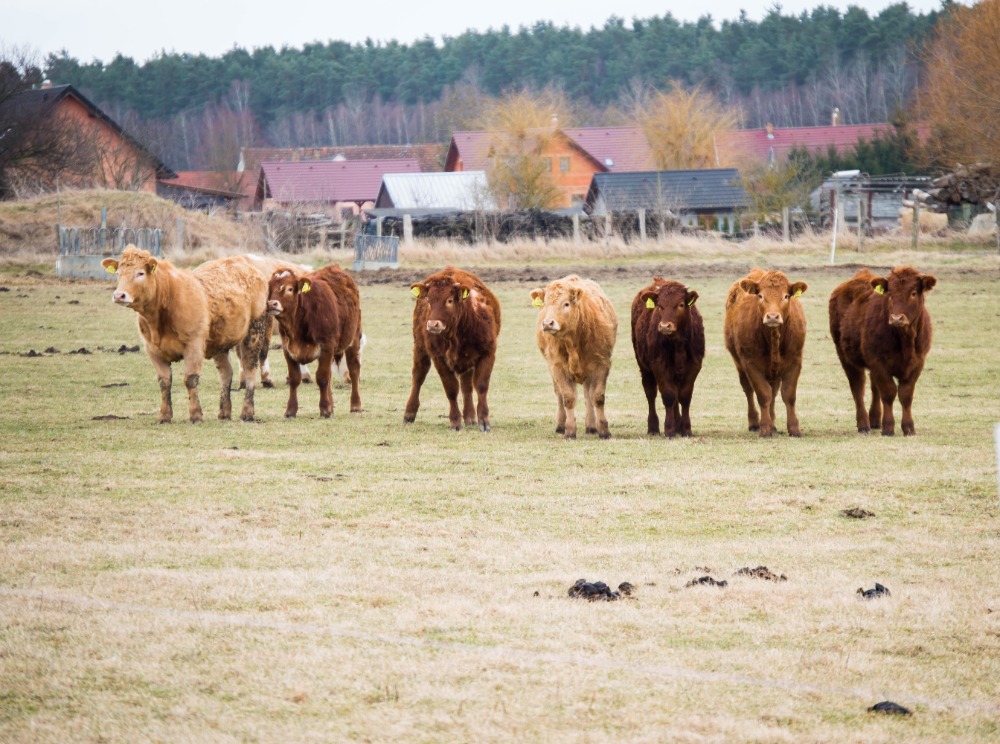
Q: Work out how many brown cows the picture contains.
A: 5